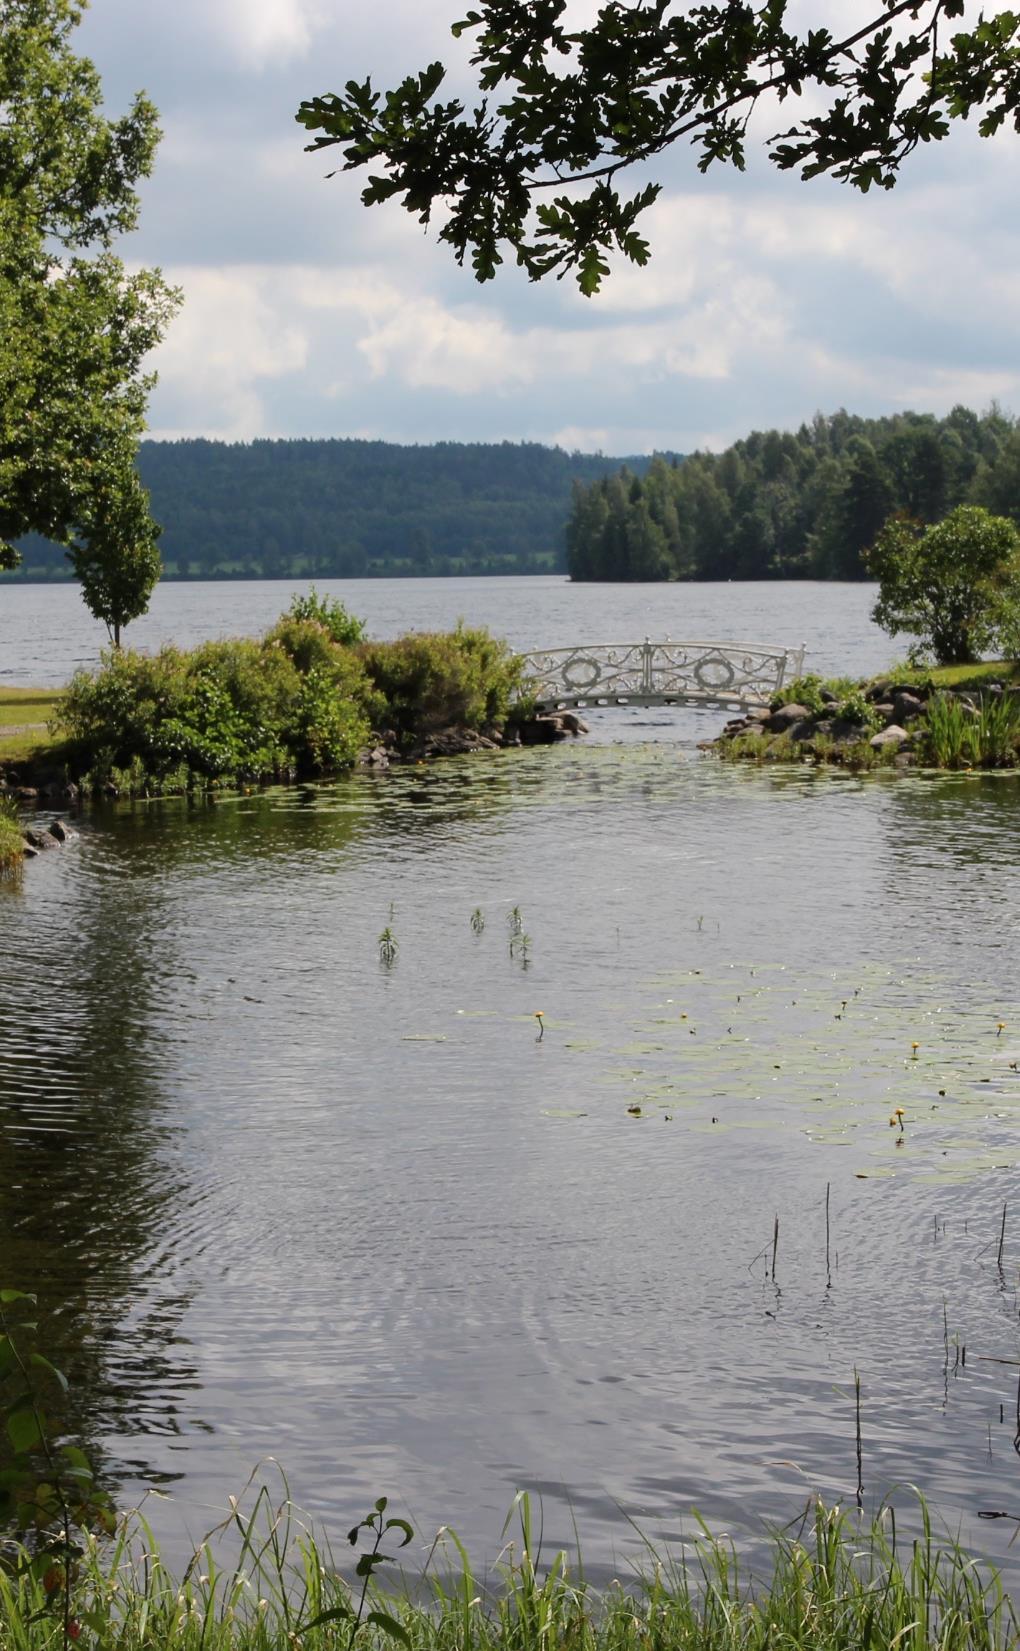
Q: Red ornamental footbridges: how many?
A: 0